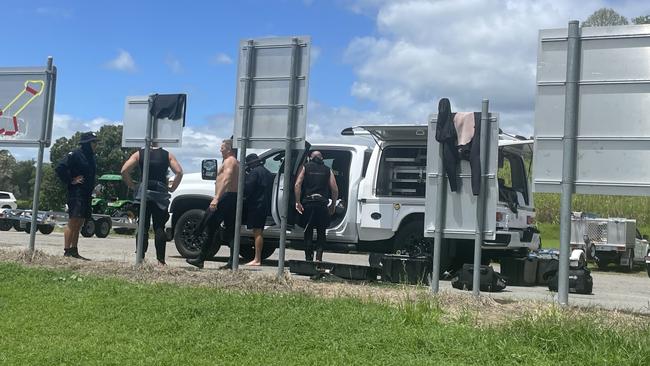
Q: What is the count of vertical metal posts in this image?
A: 7